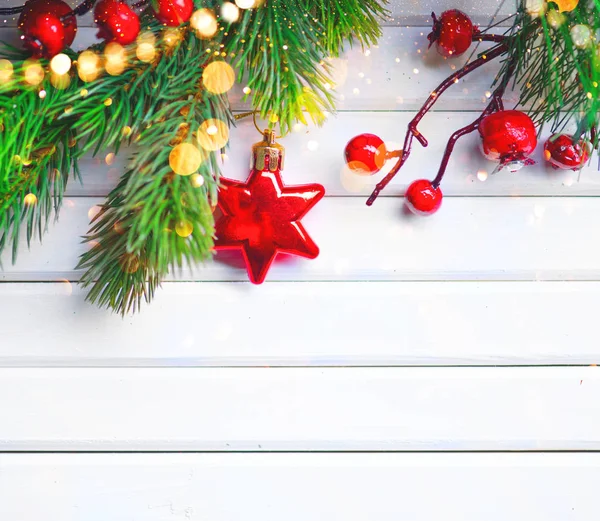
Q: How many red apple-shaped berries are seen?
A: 8